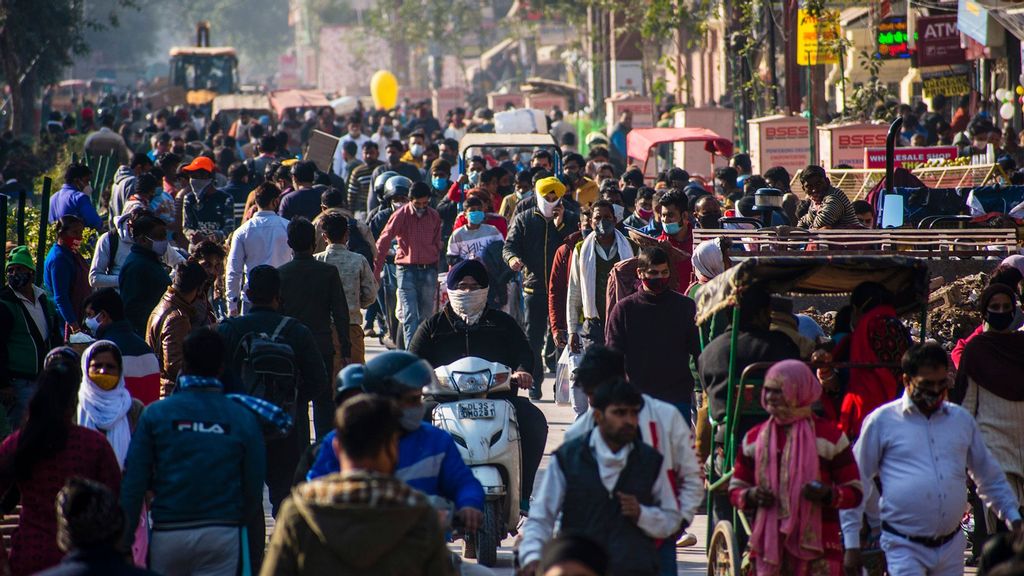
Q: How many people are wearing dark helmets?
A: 4